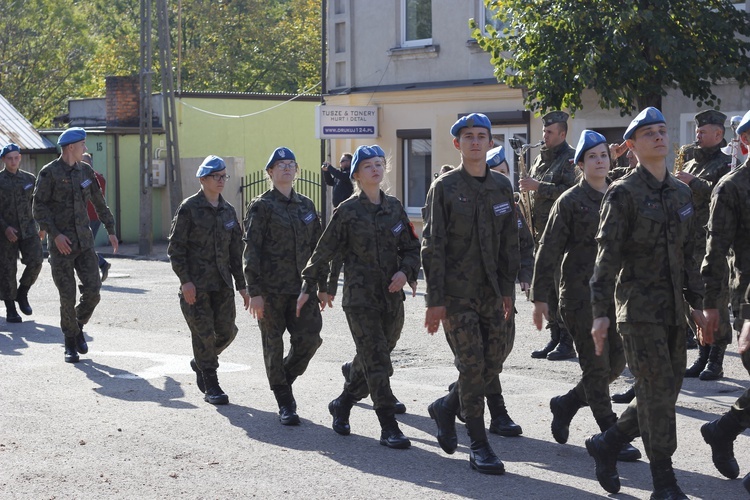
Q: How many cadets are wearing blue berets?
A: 10